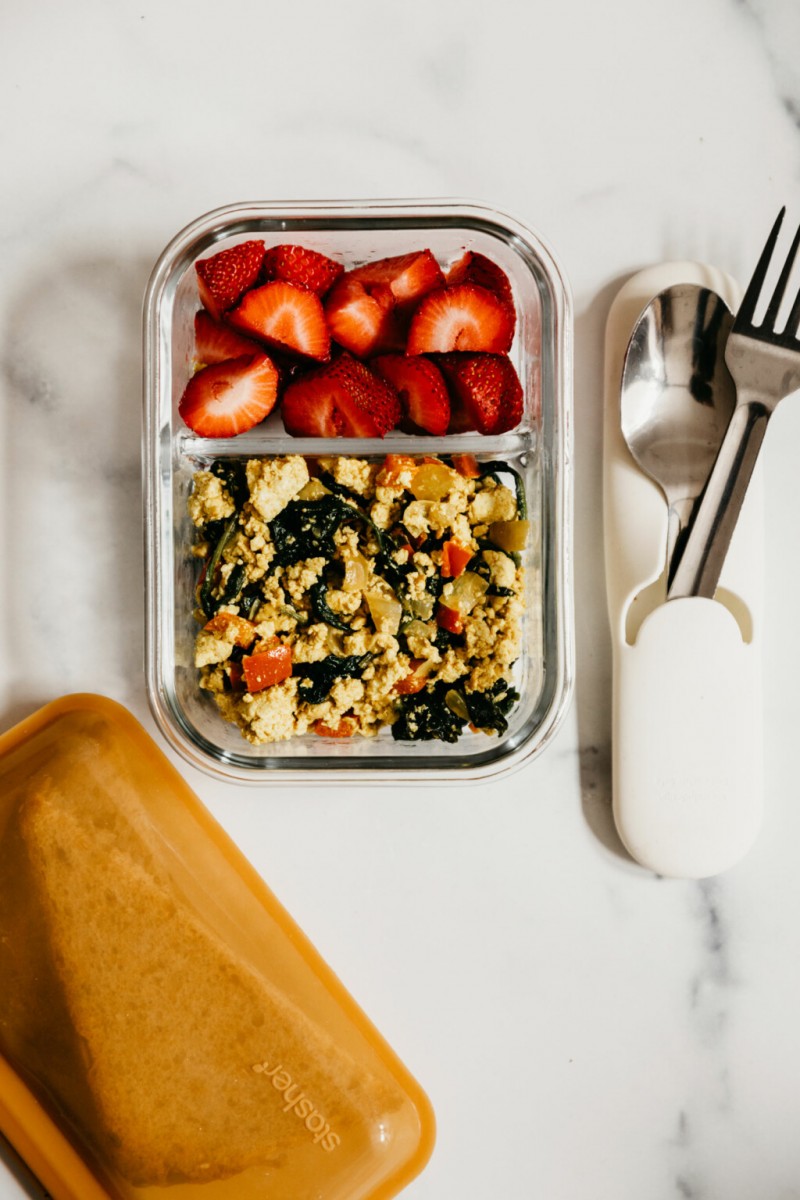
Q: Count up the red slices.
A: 12